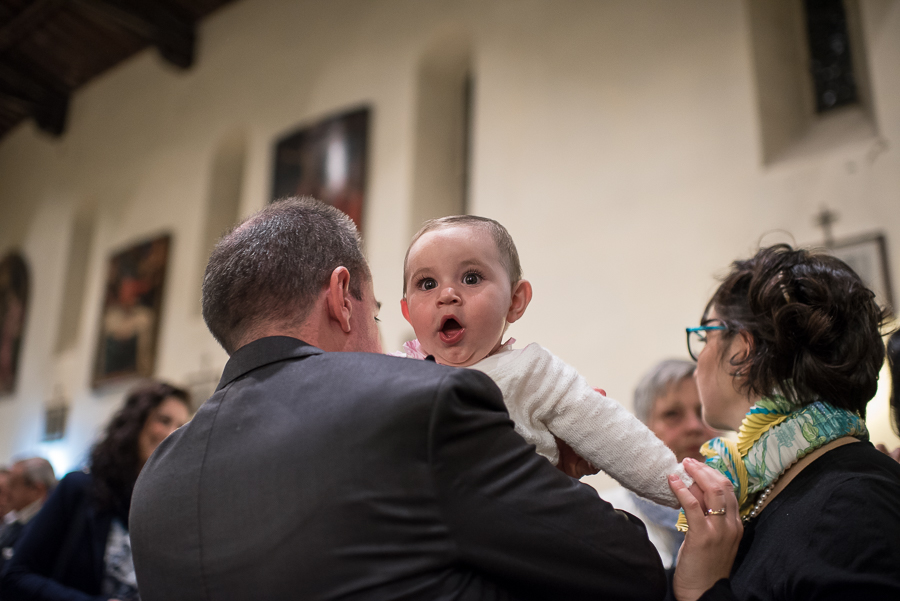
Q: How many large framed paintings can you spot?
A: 3